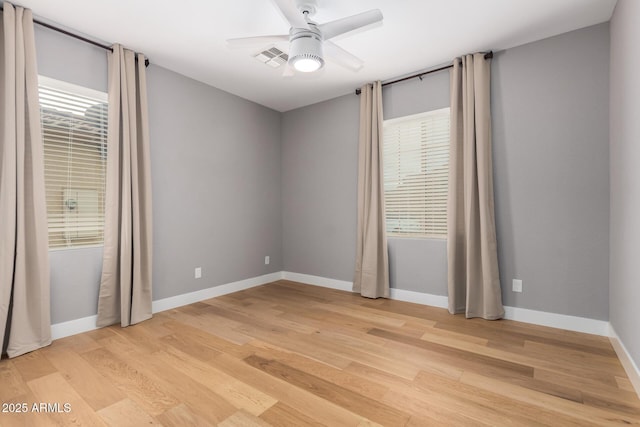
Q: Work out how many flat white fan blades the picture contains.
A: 5